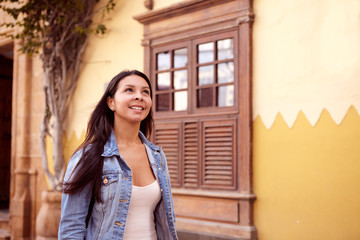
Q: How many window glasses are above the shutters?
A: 12